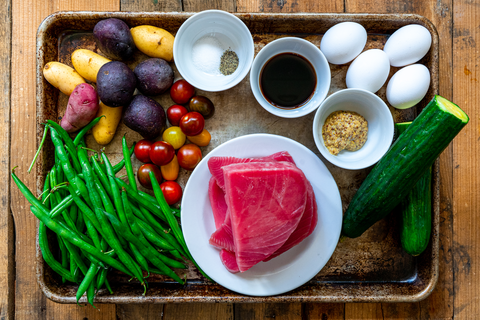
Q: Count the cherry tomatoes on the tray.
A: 12